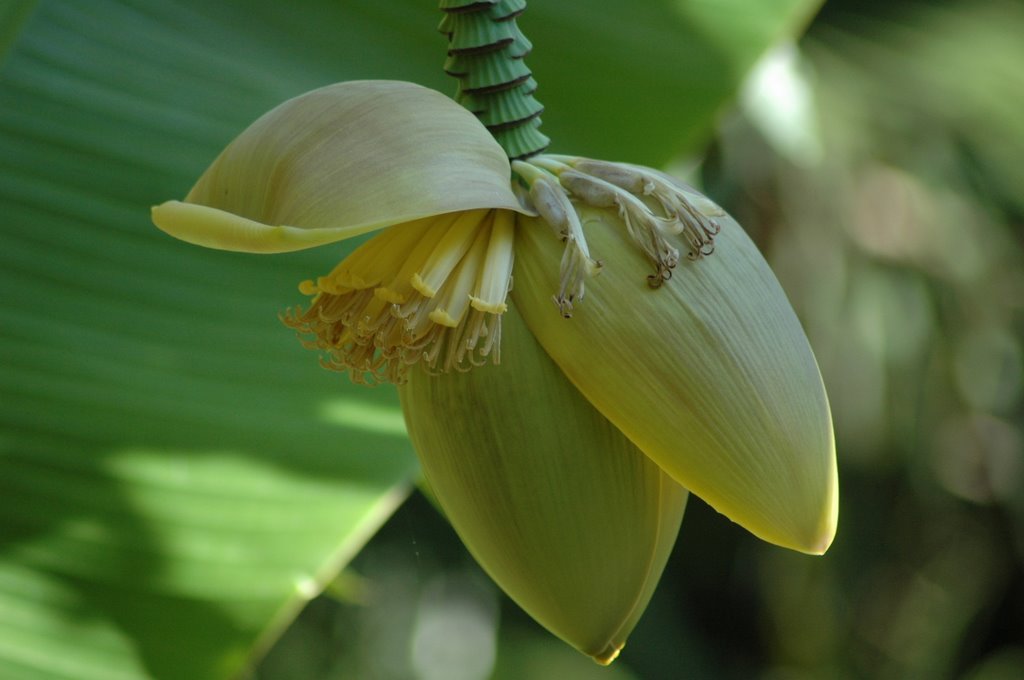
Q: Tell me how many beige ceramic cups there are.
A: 0